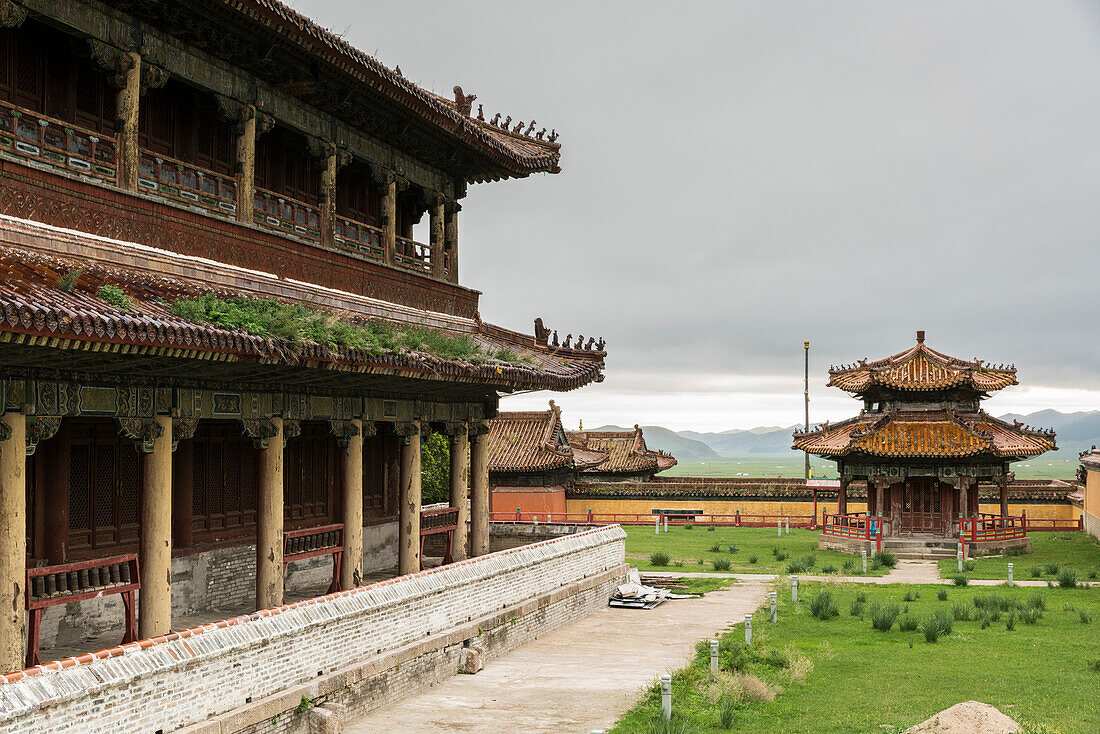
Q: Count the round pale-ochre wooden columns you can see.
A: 13